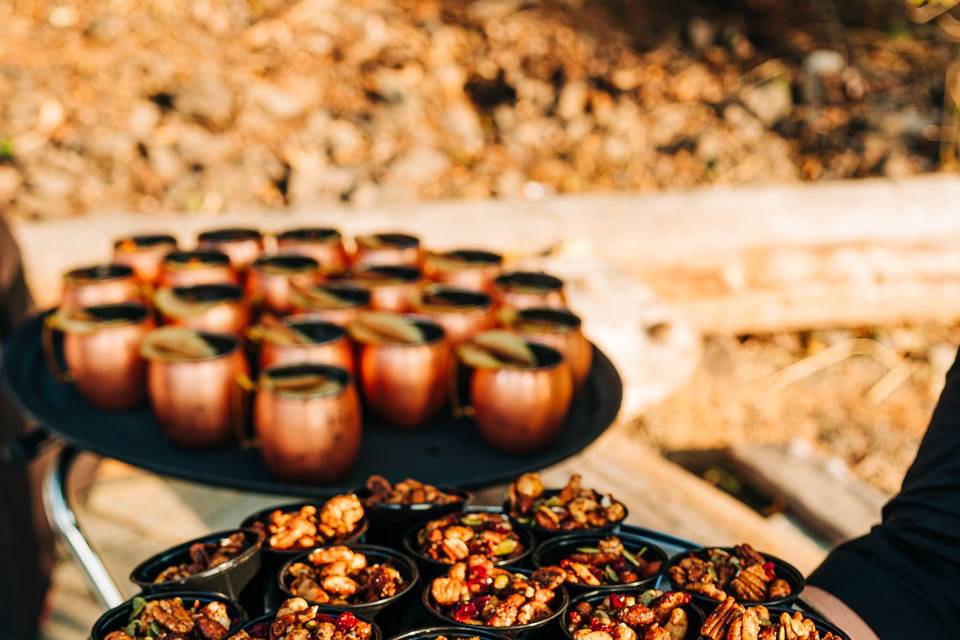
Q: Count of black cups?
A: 14